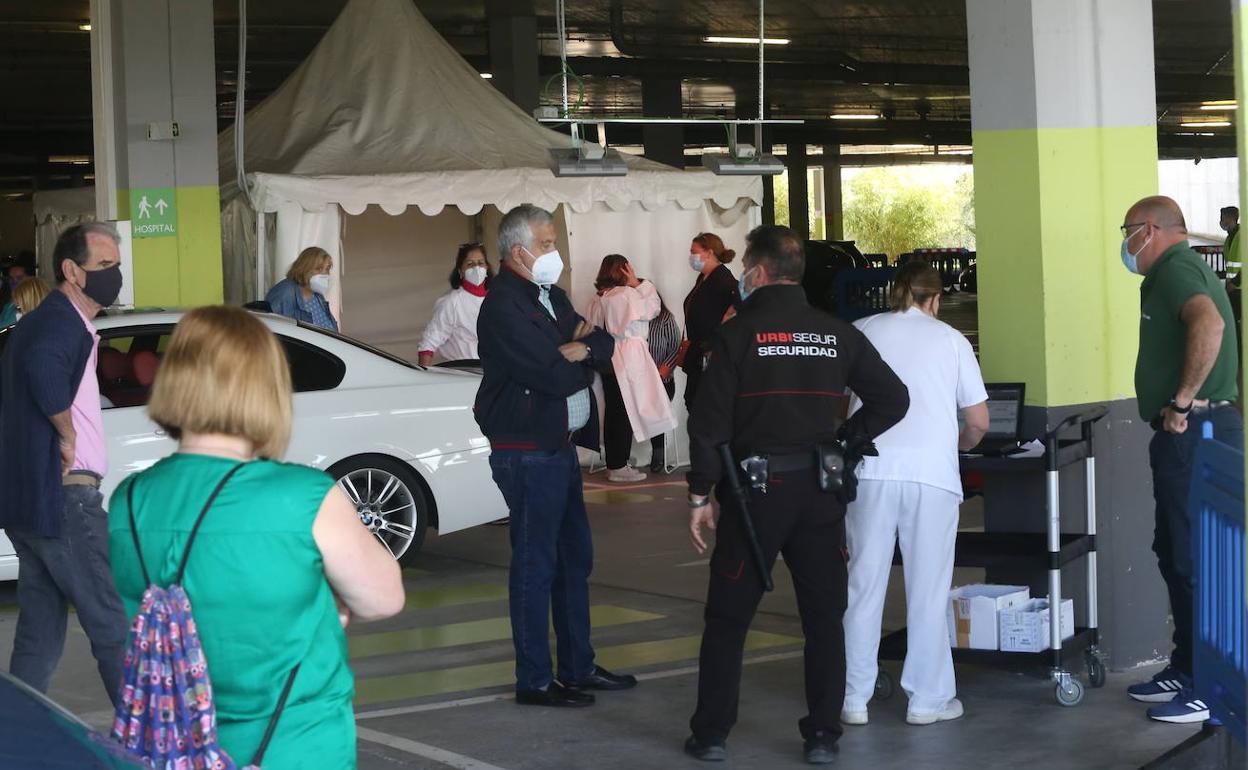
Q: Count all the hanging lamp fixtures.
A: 2